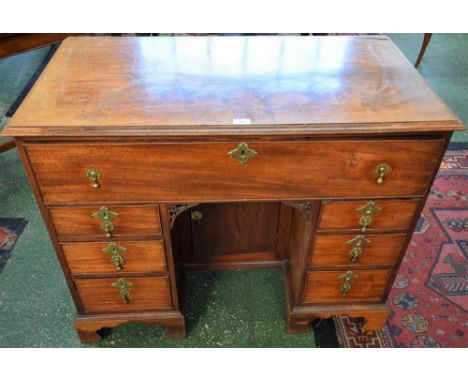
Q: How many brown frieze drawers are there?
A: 1